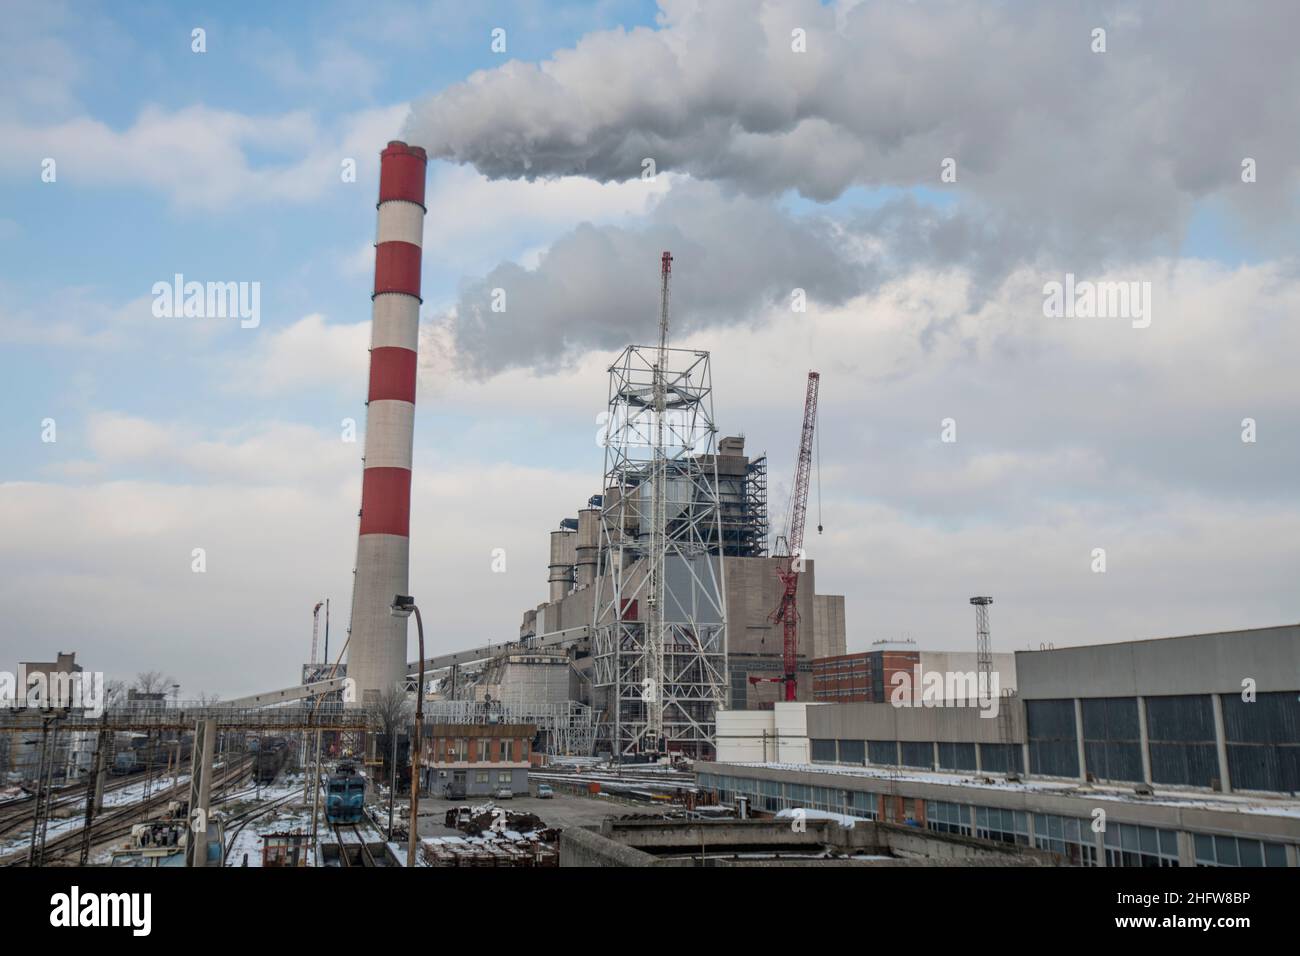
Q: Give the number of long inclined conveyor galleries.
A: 2